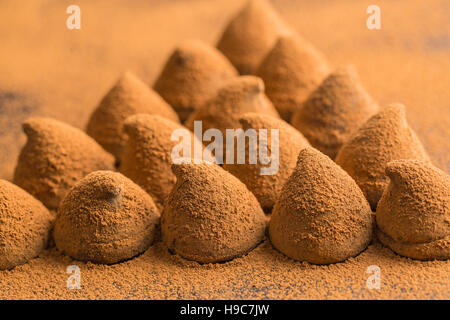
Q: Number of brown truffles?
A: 15